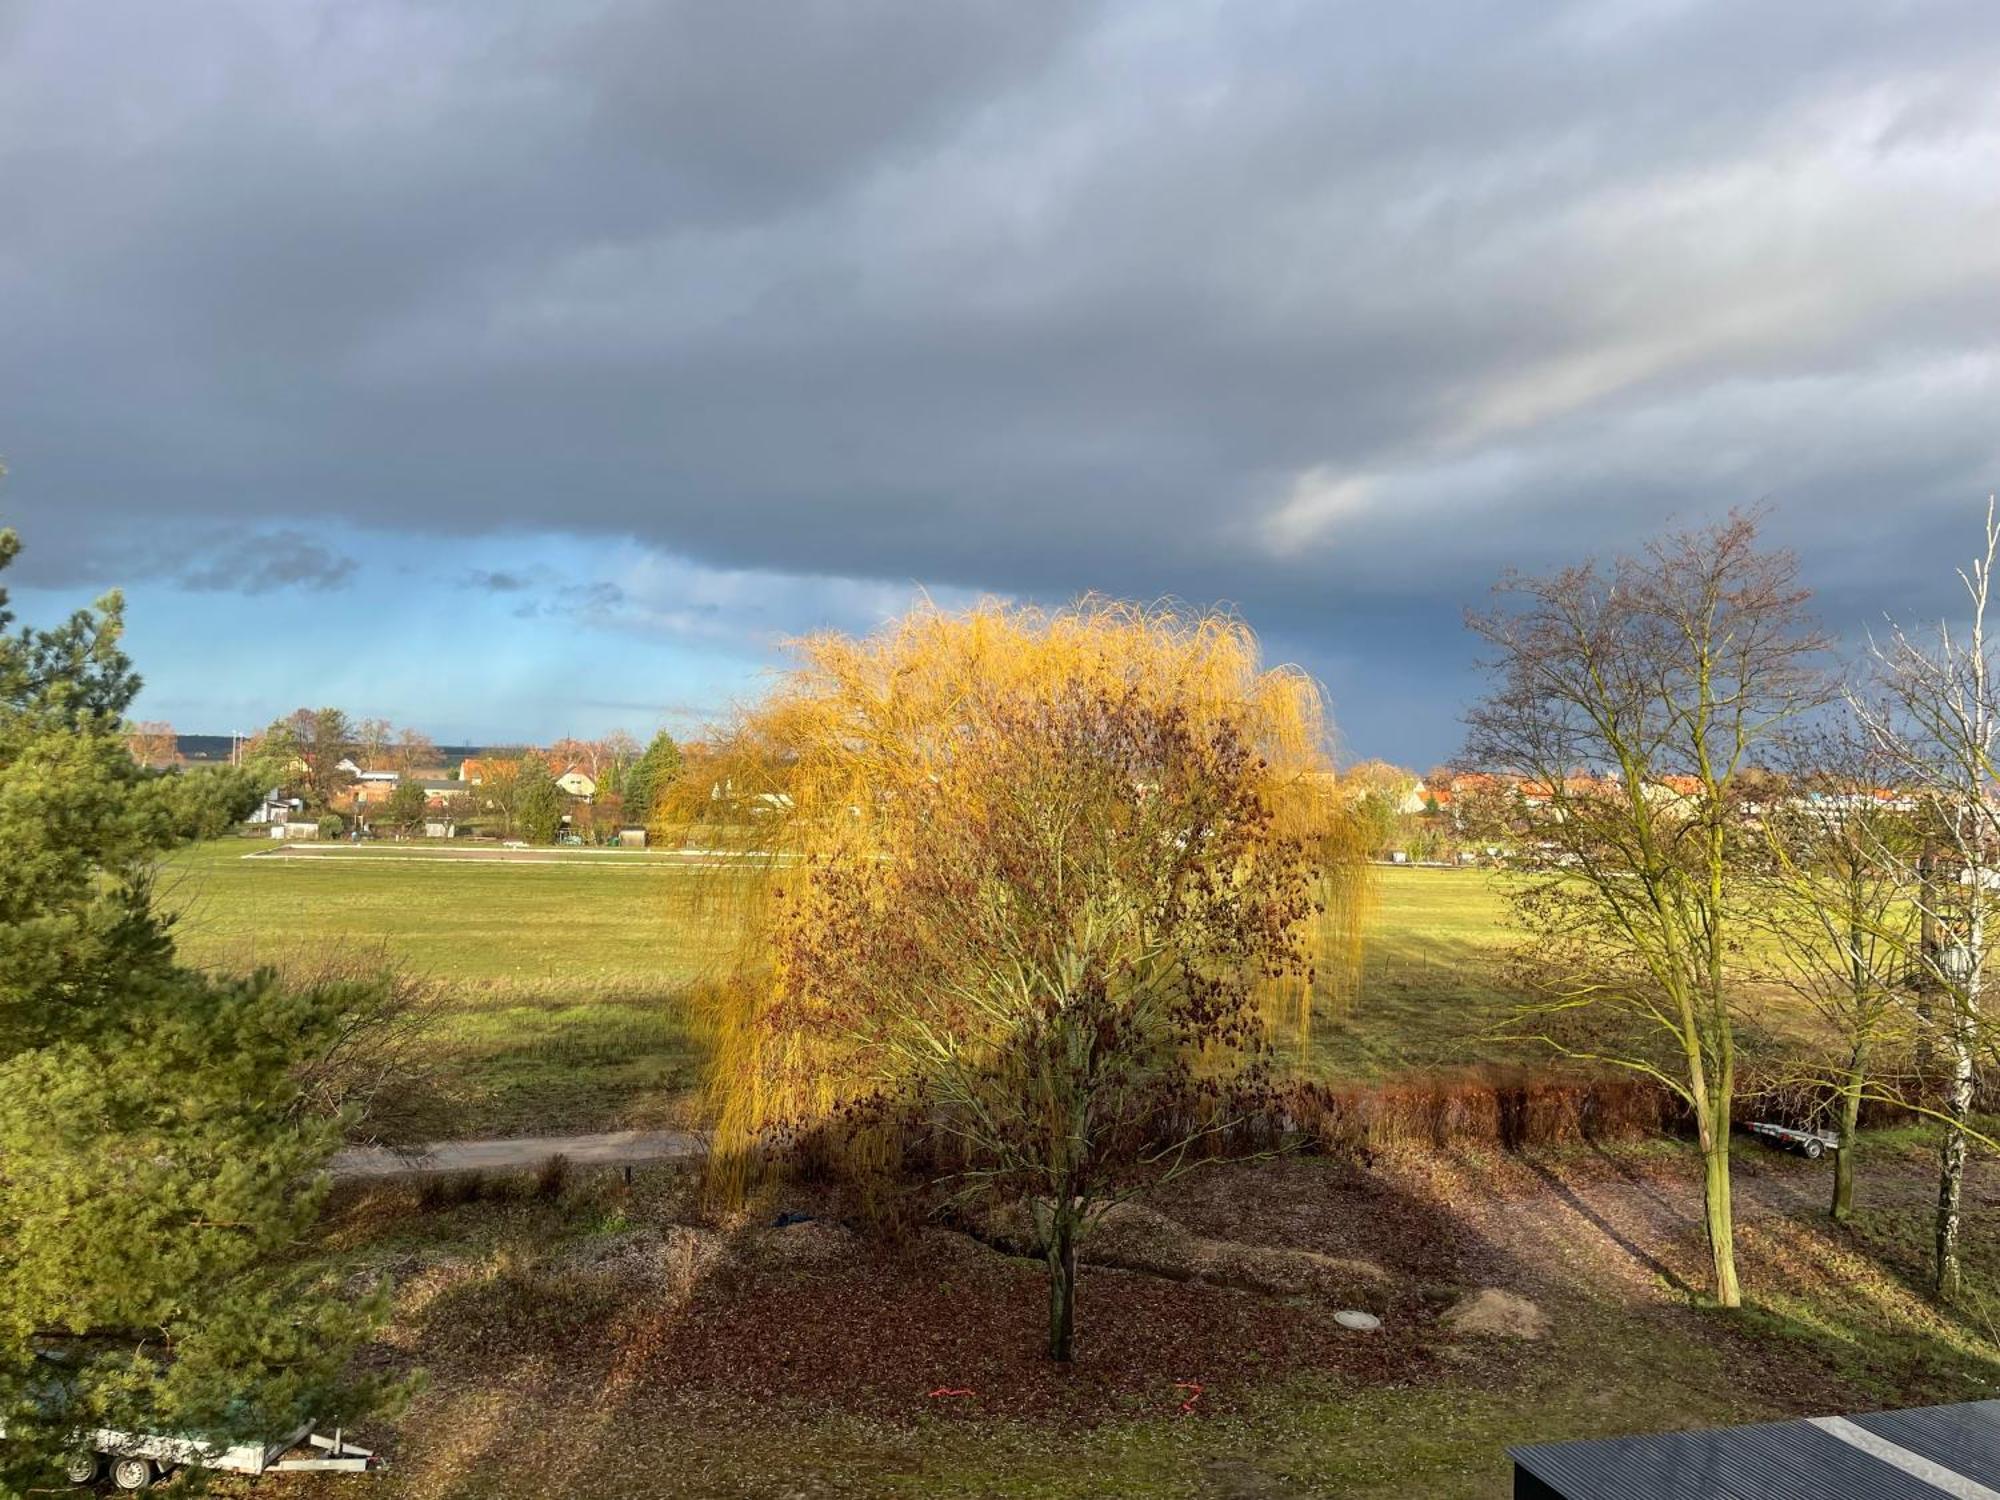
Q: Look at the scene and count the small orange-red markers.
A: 2